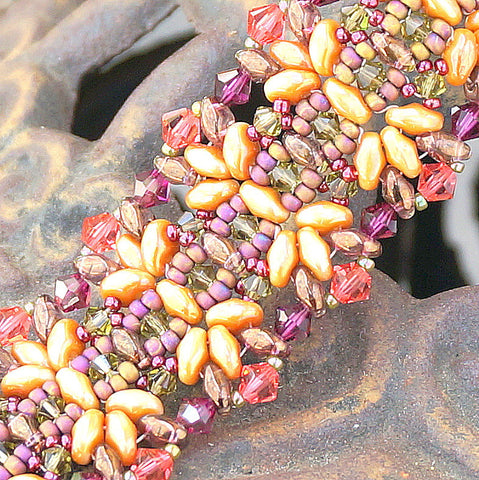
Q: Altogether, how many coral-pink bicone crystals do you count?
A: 8